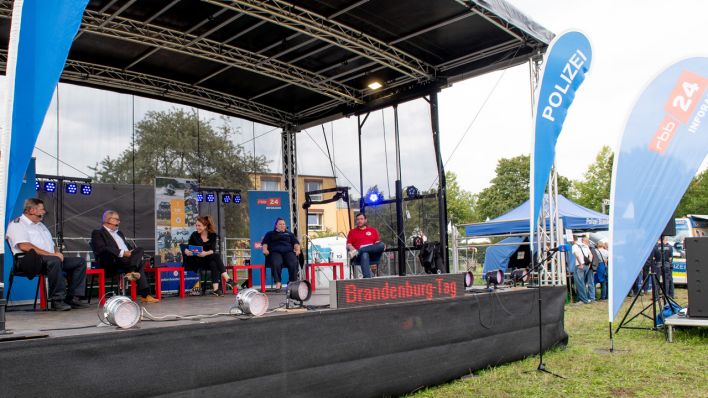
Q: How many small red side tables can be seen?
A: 4